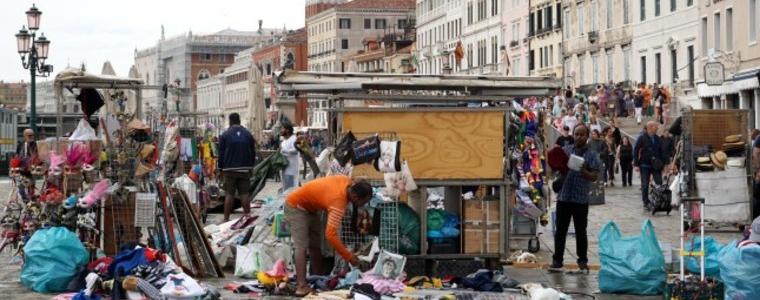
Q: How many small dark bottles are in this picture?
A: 0